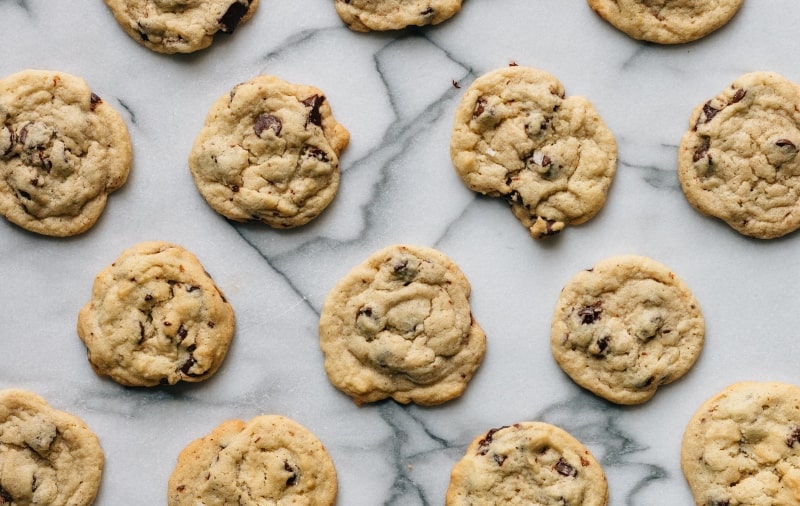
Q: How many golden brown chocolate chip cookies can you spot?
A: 14